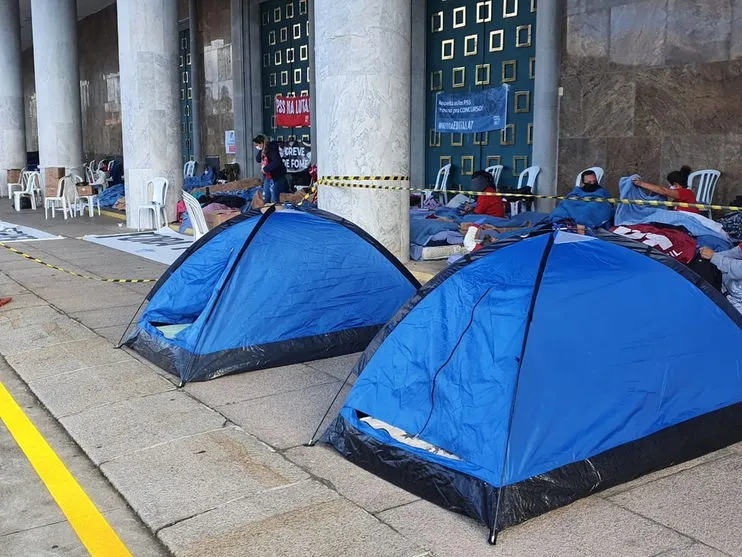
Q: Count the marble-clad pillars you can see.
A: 4